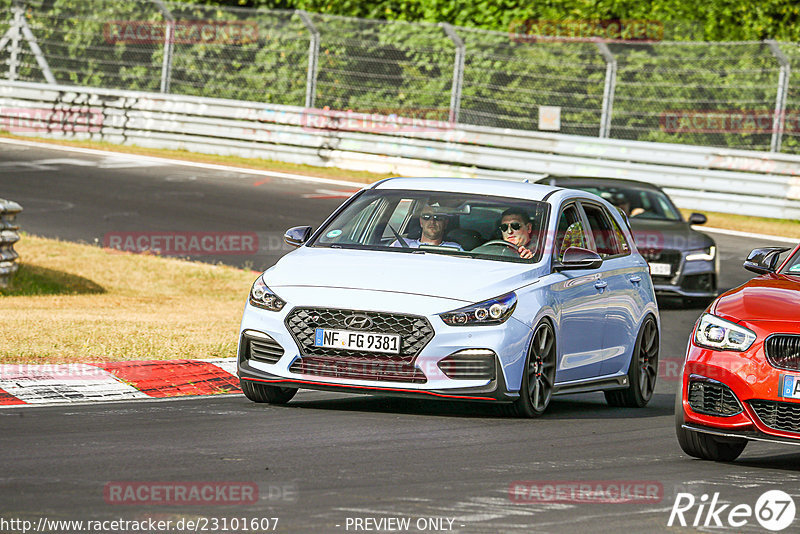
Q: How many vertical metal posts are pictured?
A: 6